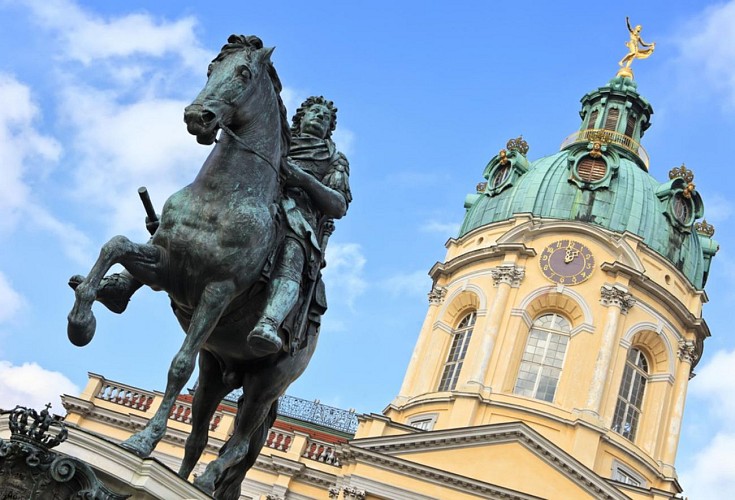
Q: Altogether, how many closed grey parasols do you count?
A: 0